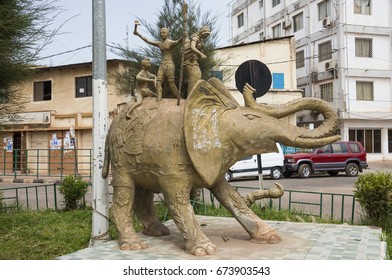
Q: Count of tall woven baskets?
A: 0